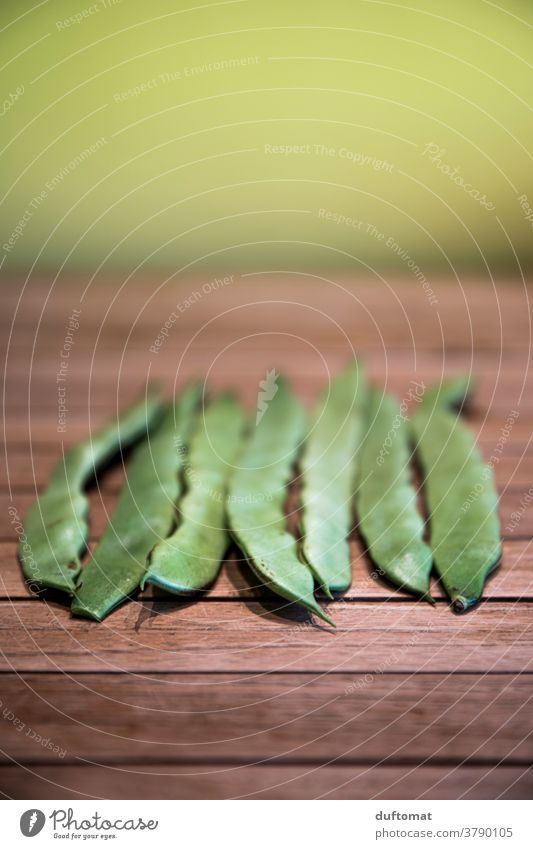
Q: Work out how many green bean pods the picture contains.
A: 7